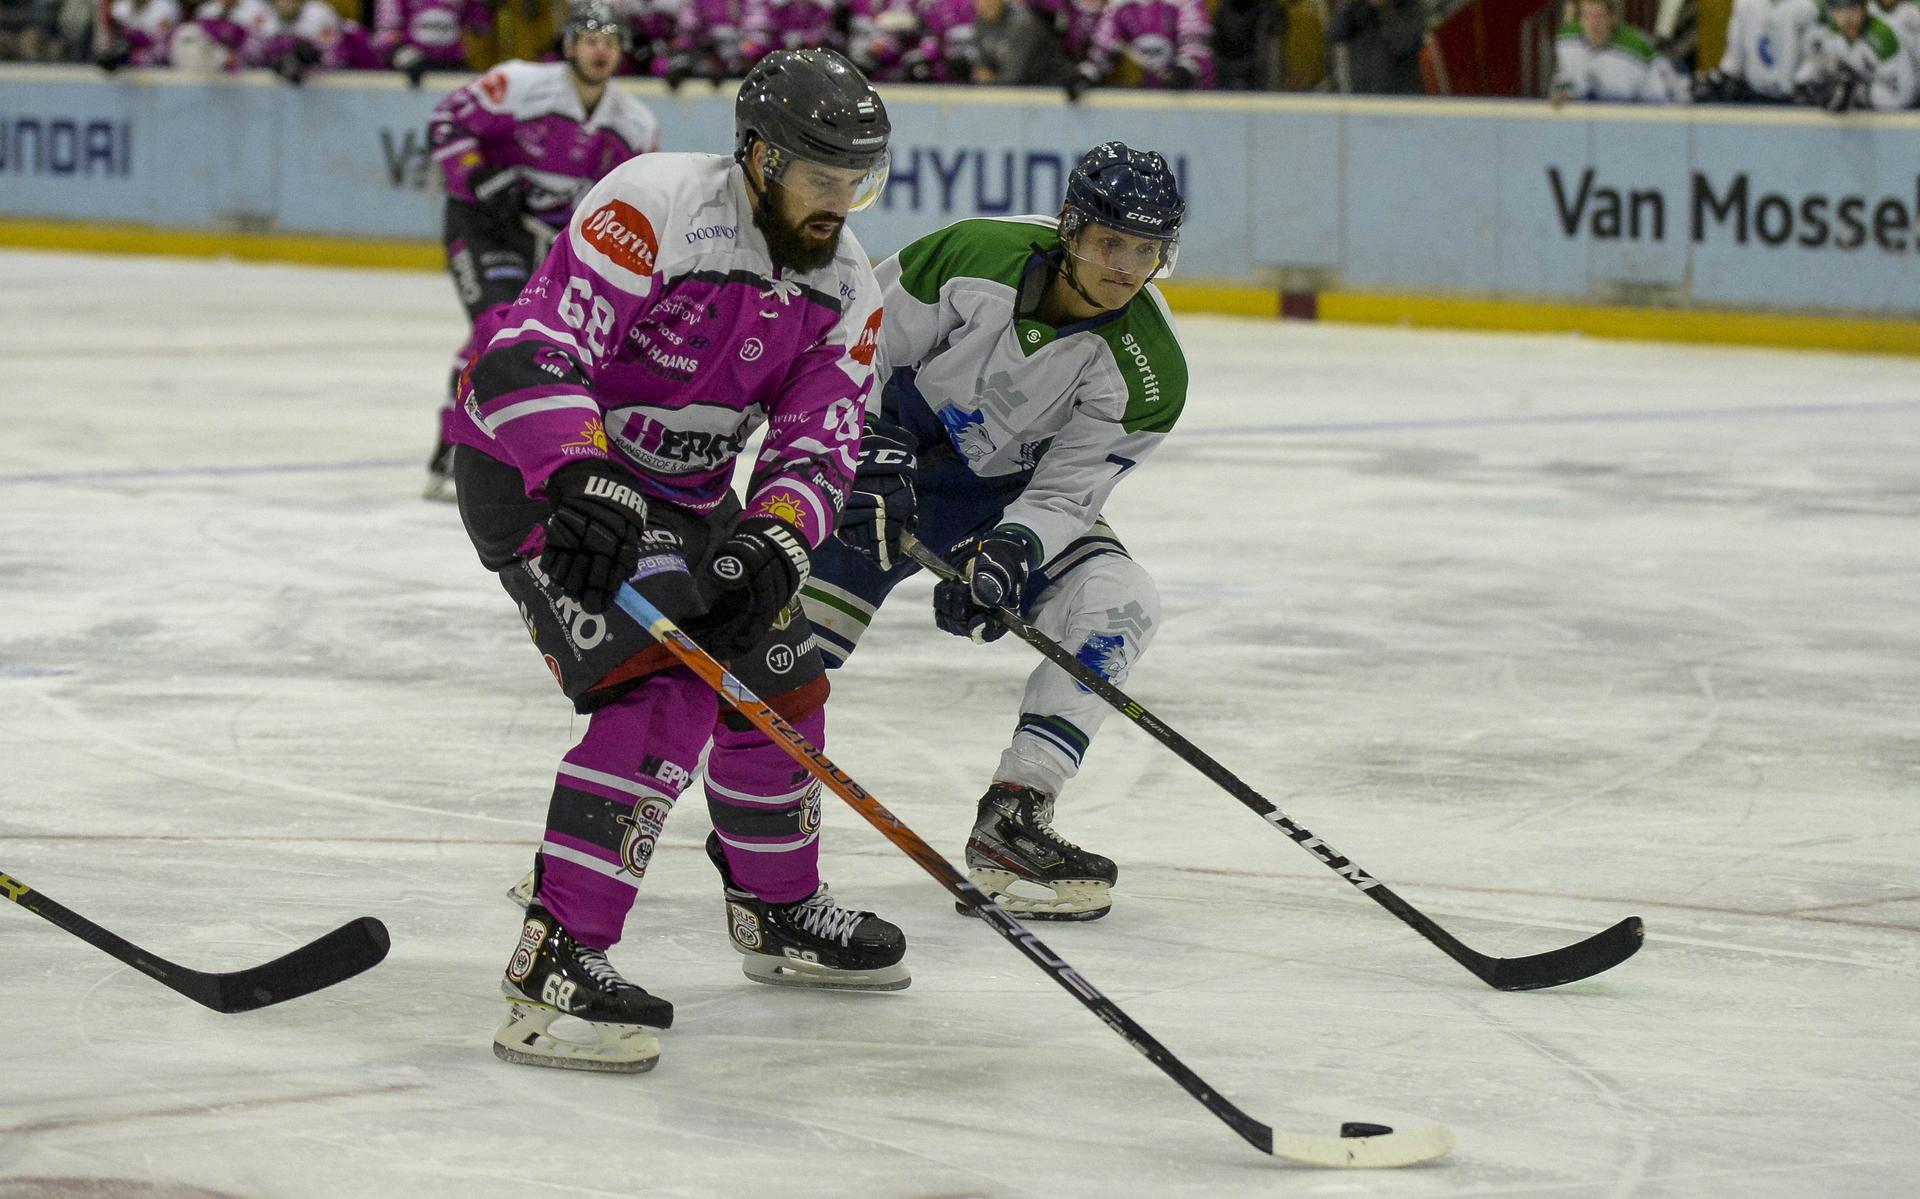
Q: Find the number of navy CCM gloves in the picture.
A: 2